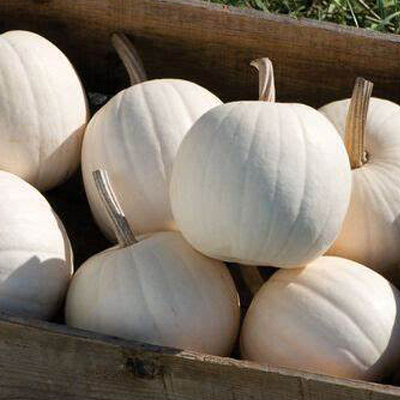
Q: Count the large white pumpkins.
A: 7